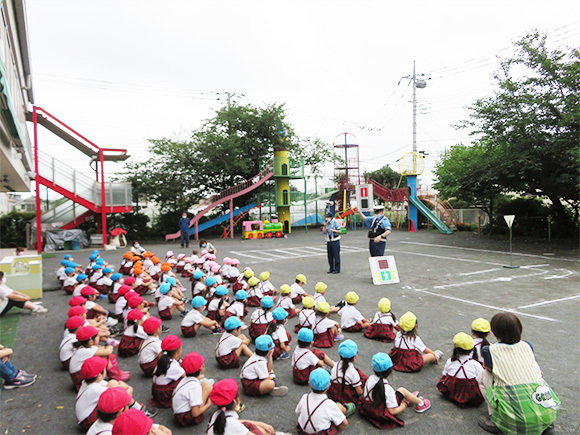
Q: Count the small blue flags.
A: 0